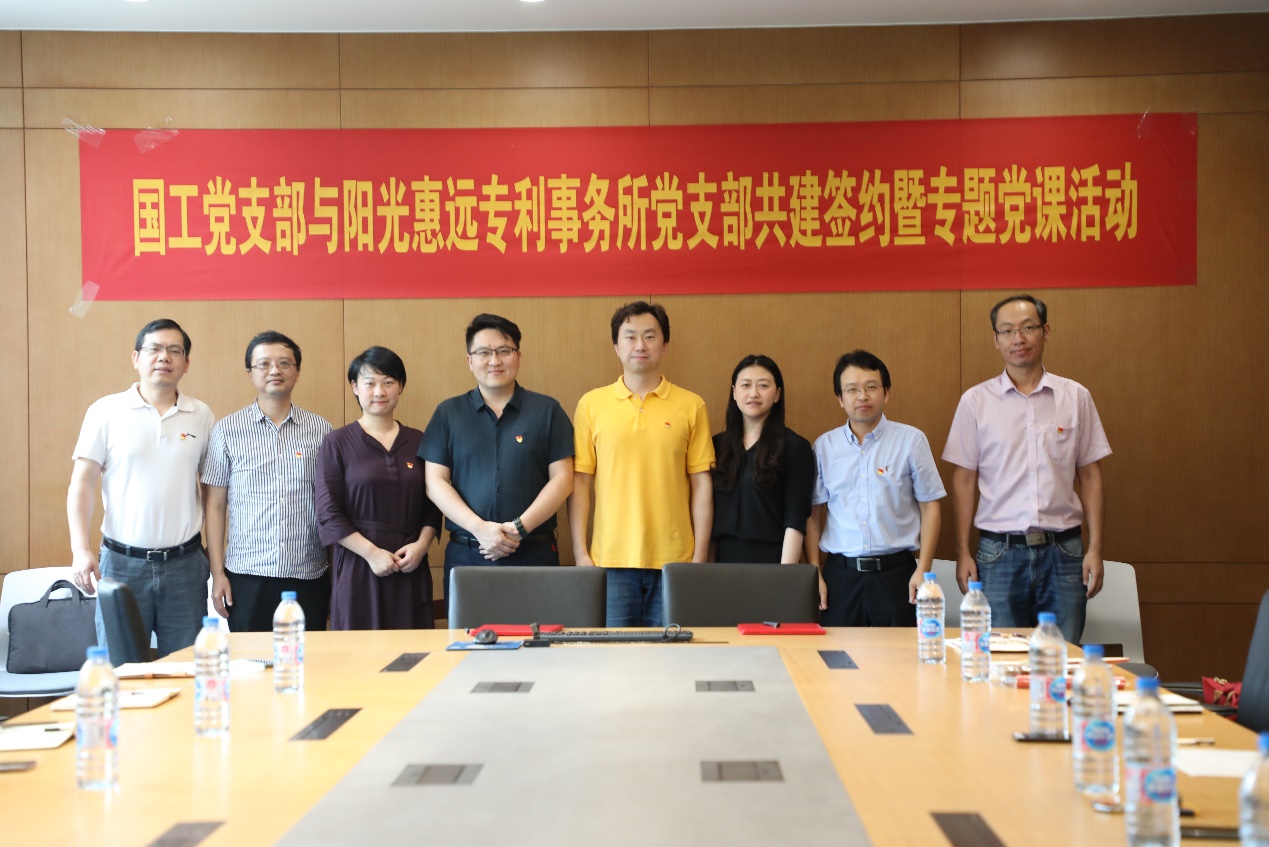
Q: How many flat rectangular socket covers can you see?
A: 10